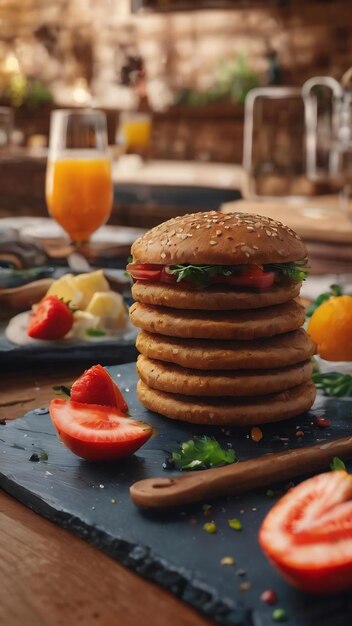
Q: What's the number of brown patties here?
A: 5